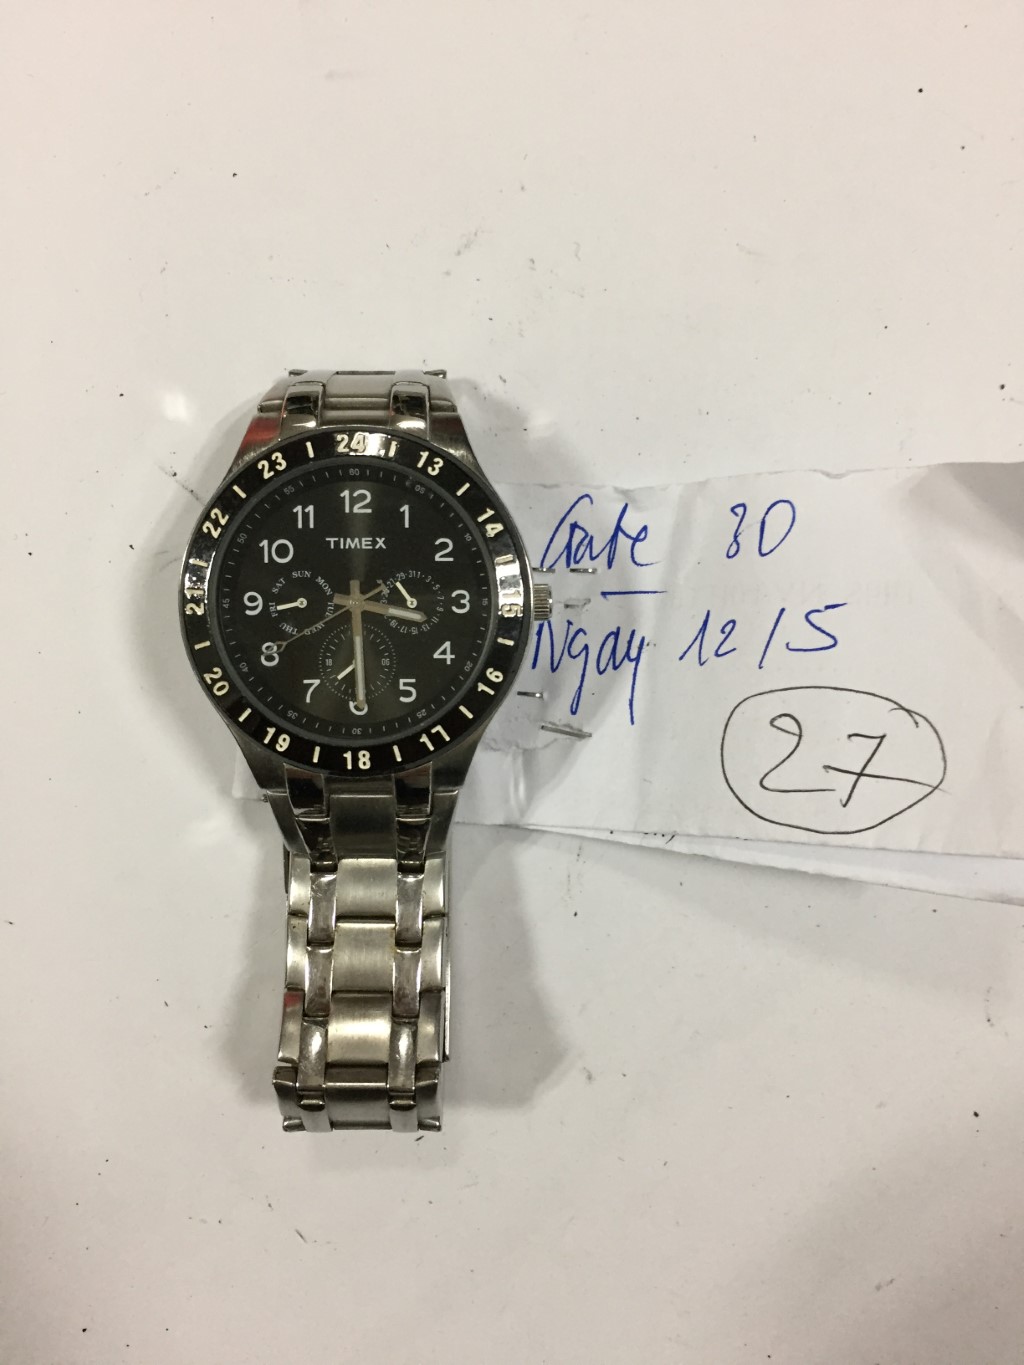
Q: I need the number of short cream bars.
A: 12